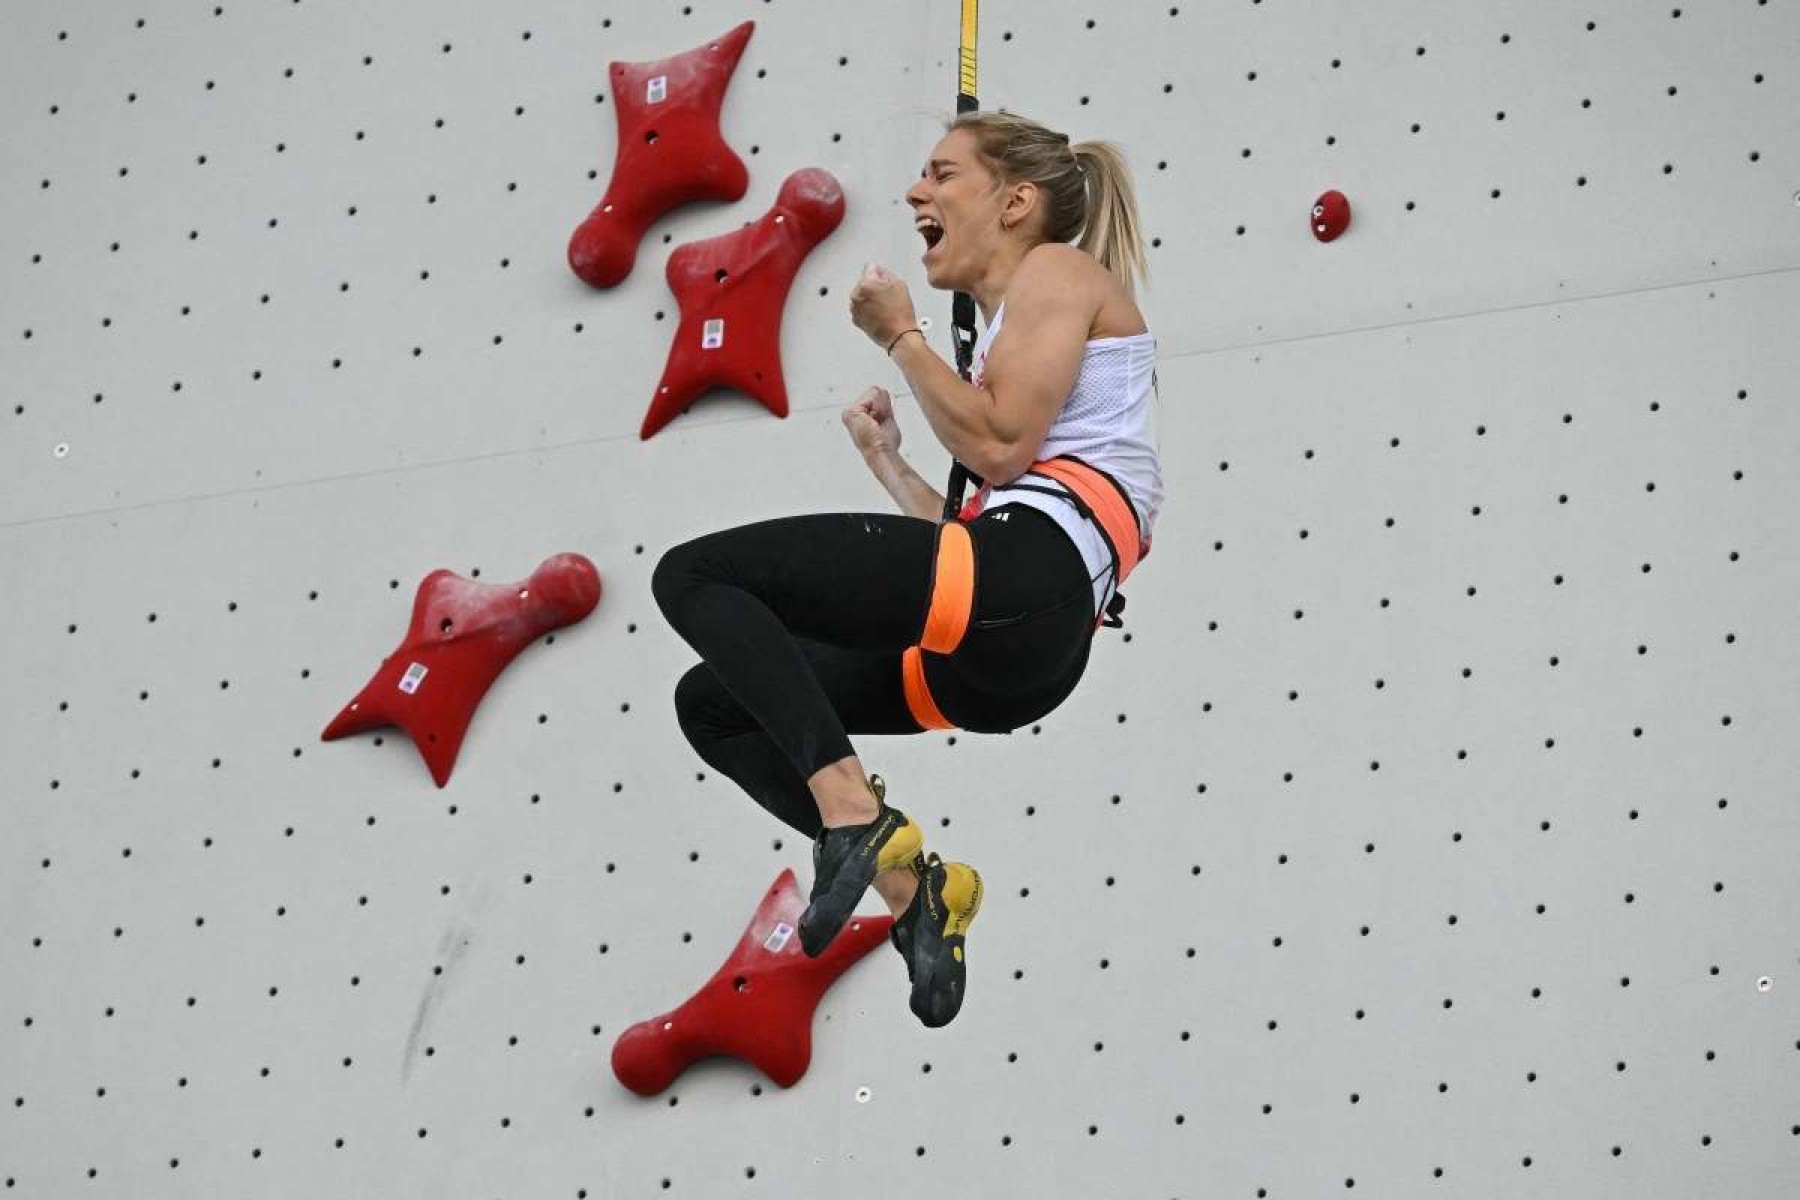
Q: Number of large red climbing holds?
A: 4